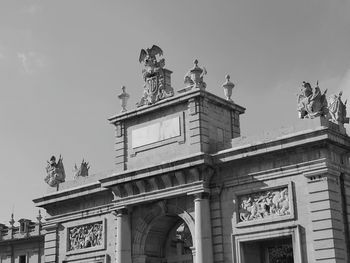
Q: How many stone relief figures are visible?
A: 2